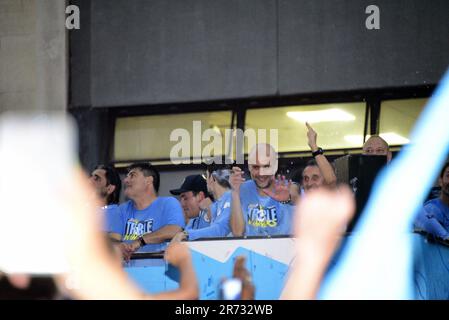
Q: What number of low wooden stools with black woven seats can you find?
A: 0